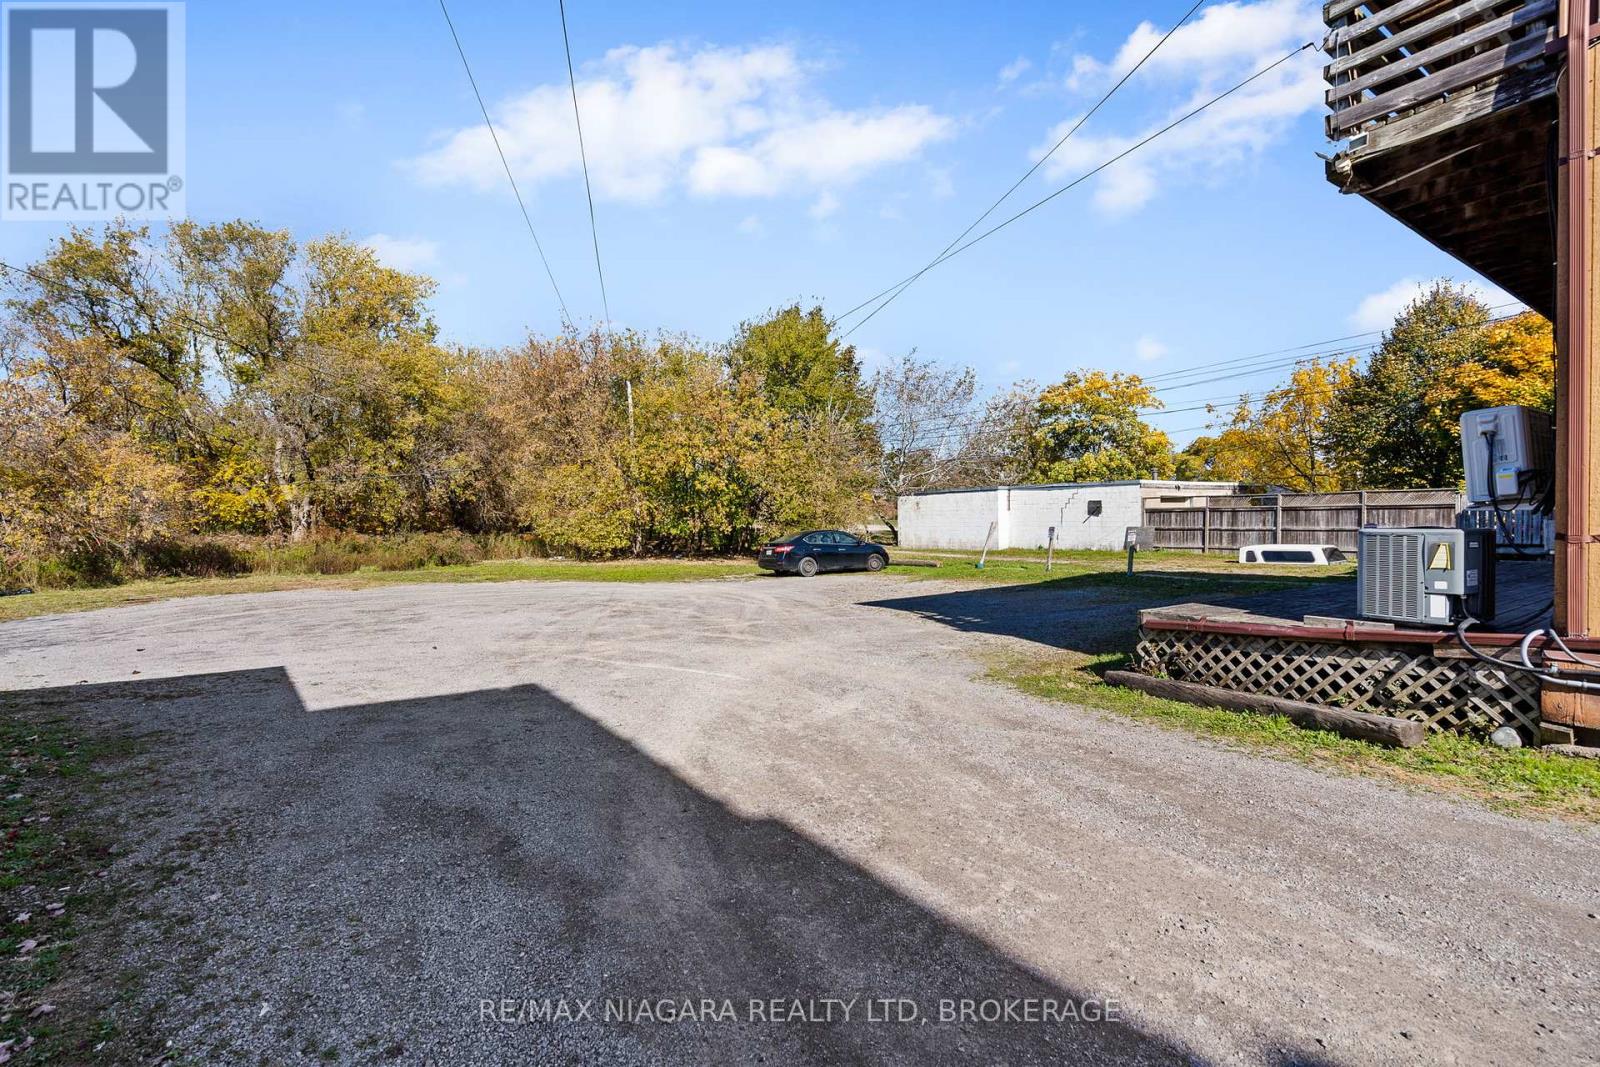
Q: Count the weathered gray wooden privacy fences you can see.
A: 1